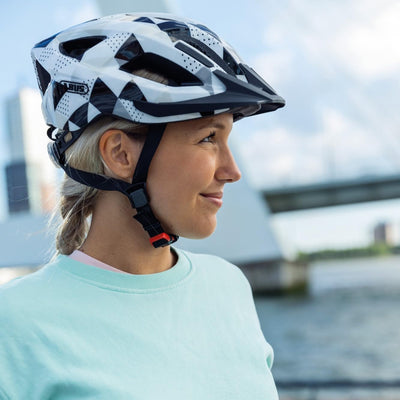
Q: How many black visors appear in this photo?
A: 1